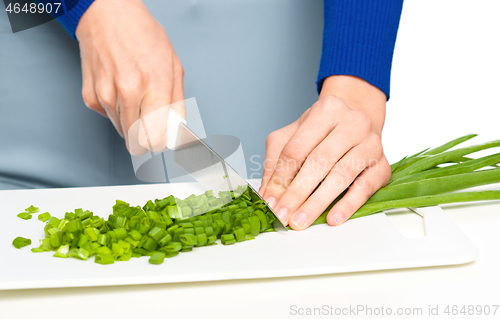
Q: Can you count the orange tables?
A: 0